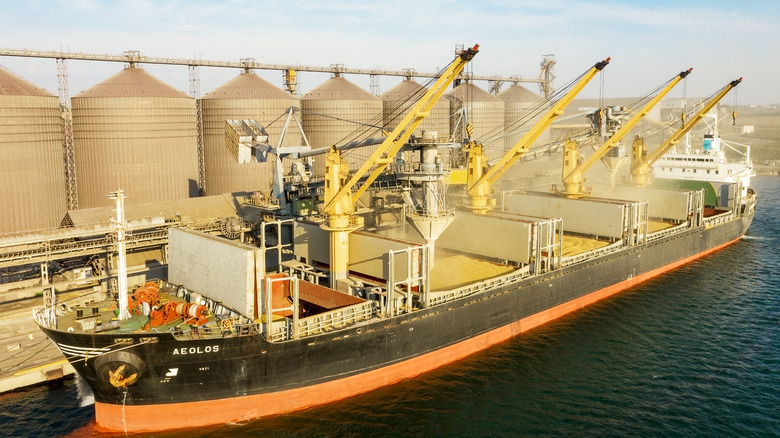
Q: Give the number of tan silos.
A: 7